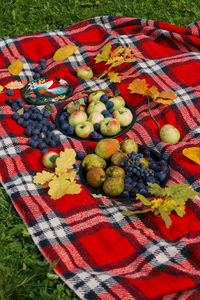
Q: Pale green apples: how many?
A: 12